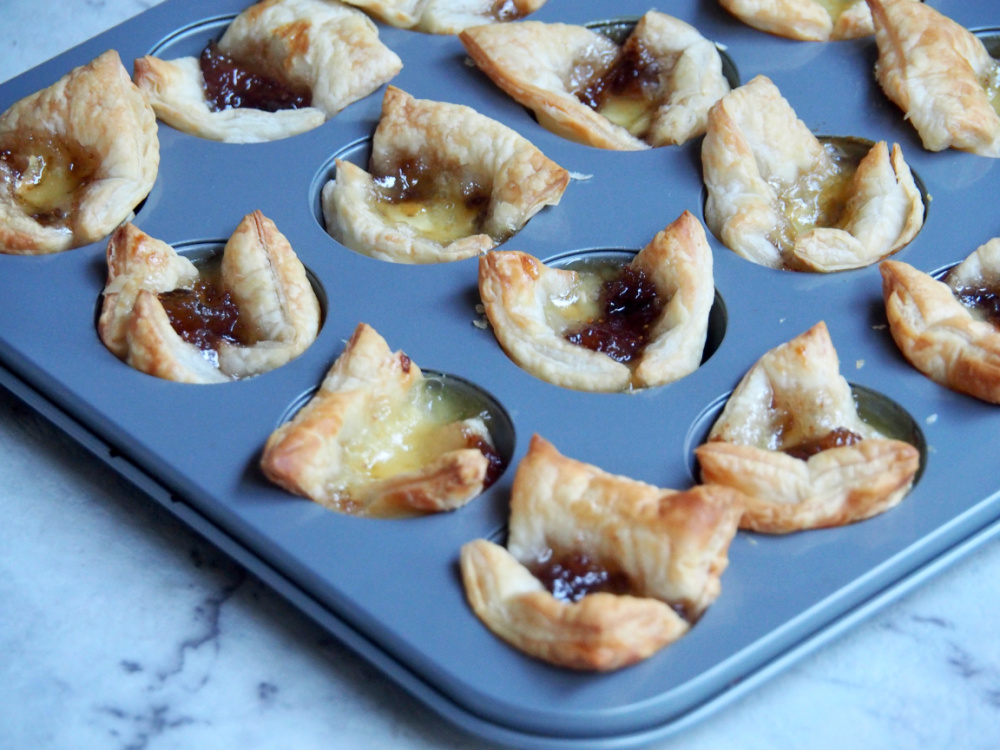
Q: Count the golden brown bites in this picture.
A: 14